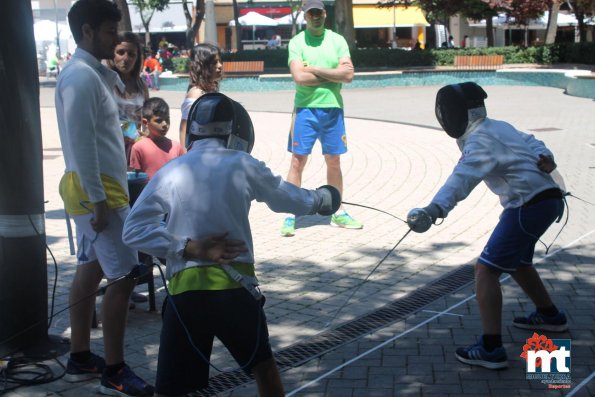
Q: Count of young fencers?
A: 2